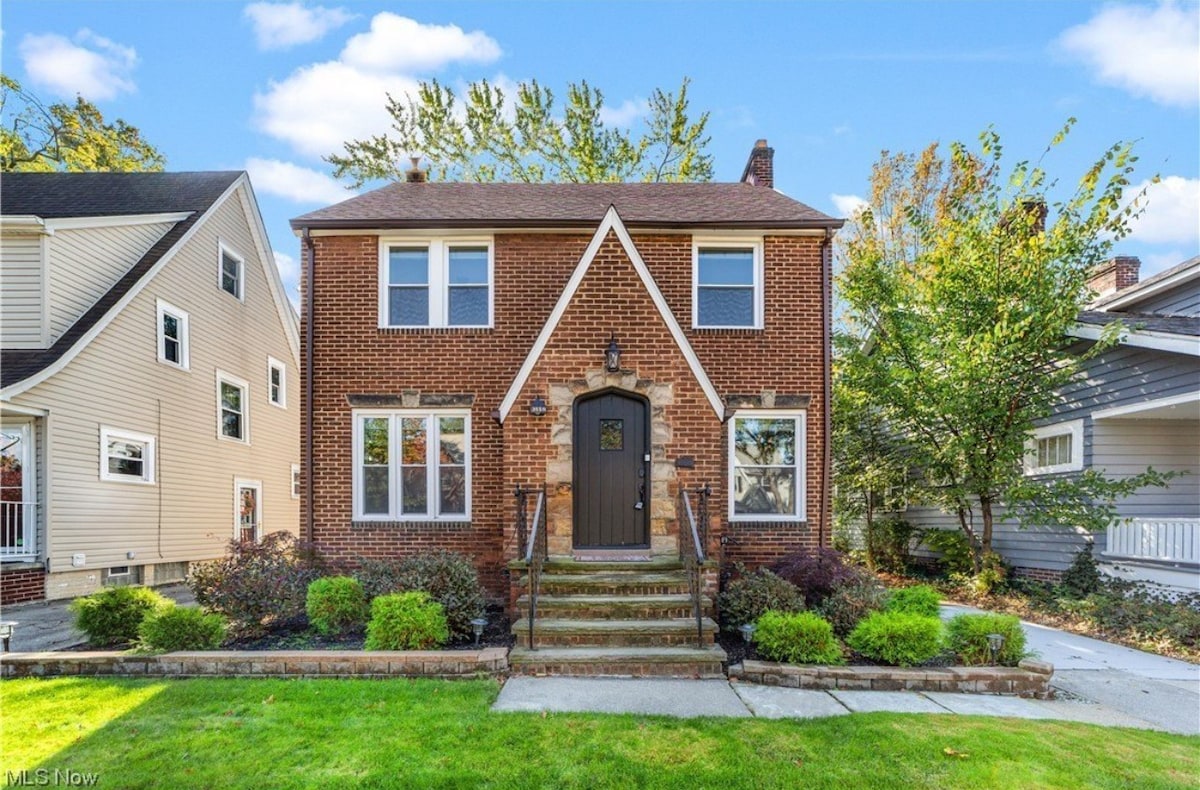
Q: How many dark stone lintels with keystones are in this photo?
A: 2